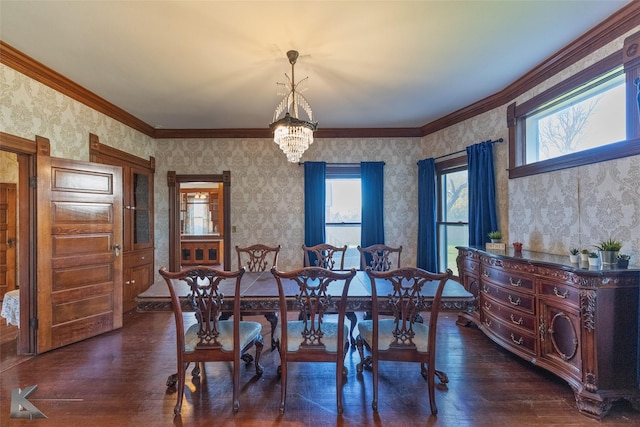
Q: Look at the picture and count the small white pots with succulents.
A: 3